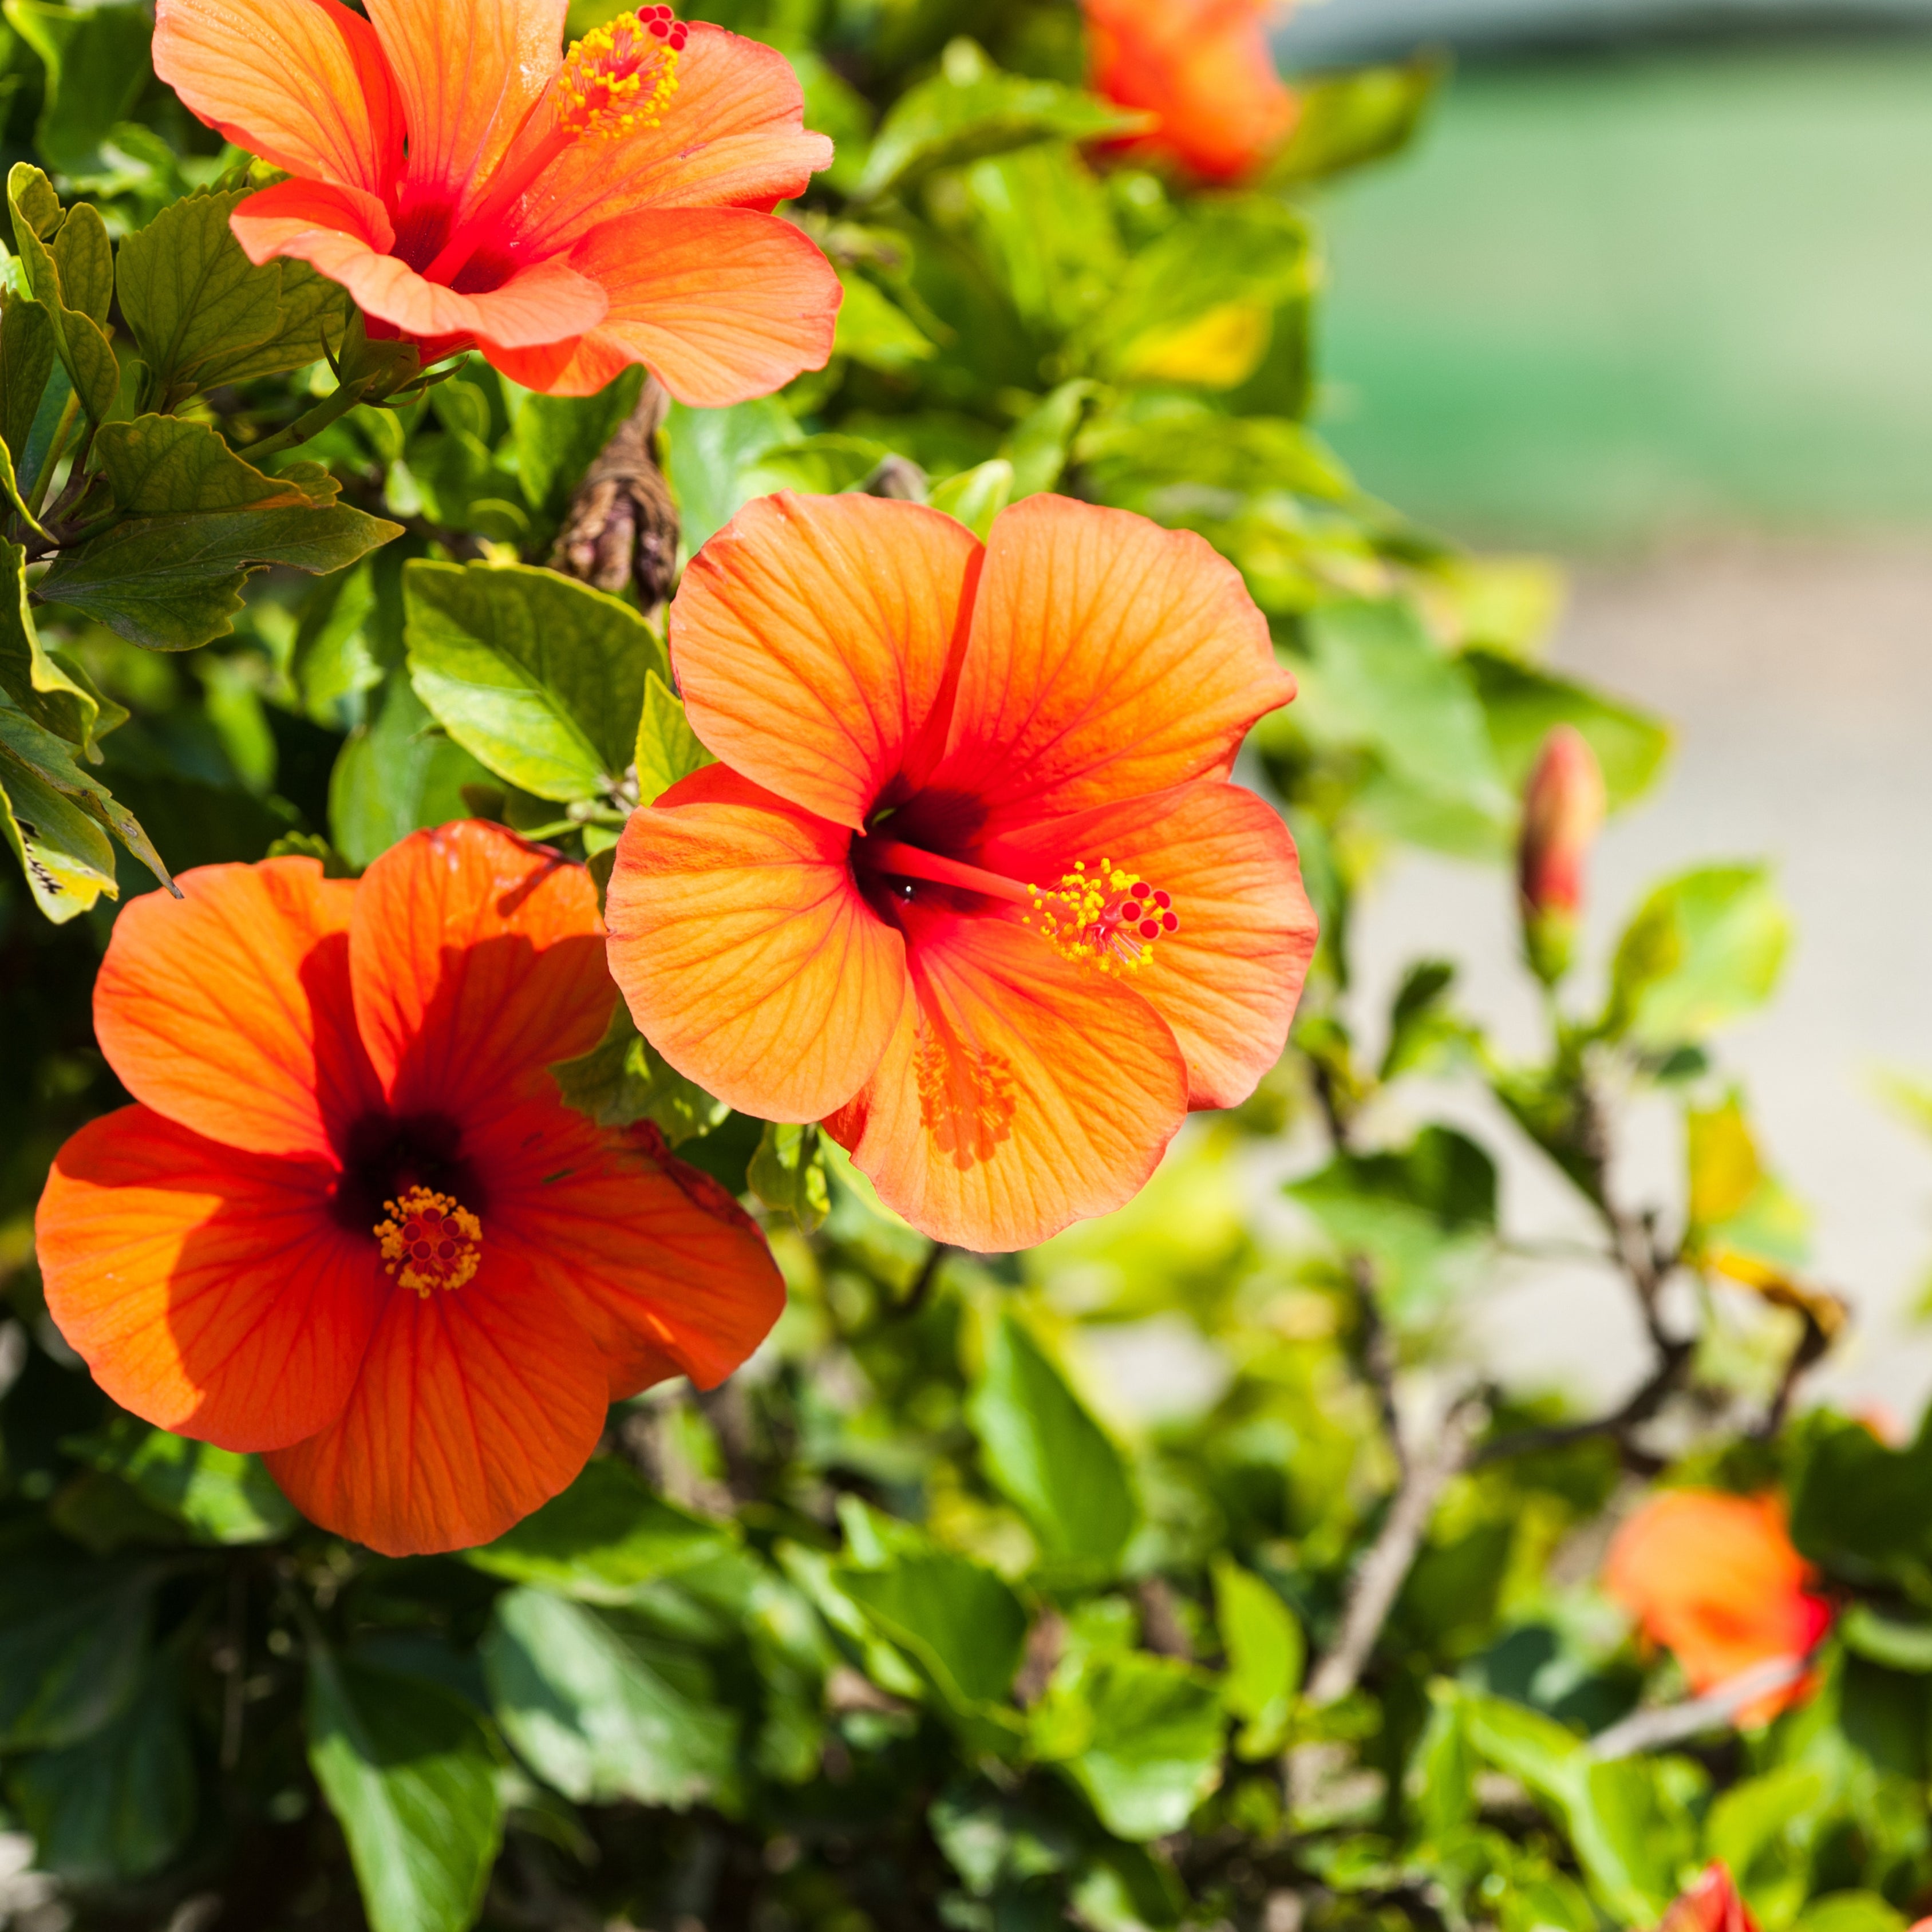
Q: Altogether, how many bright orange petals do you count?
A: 15